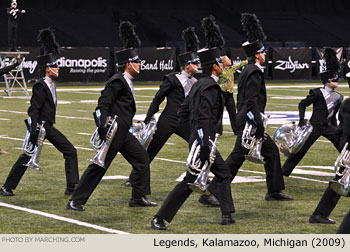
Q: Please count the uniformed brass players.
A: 7